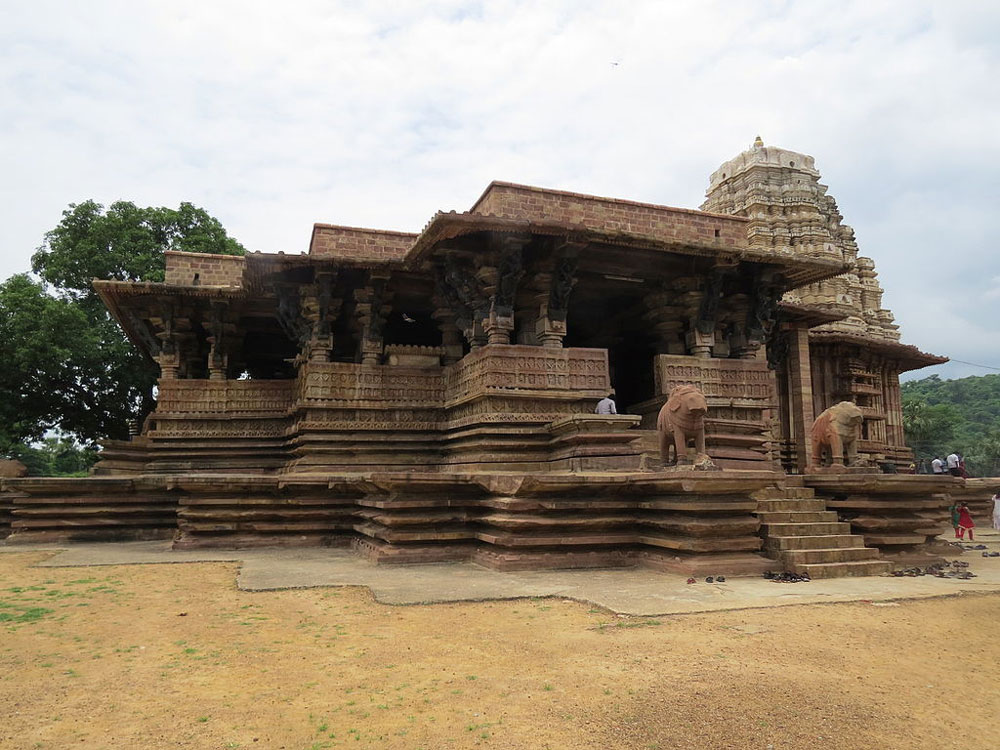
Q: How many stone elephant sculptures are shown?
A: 2